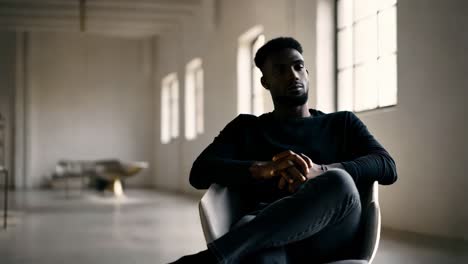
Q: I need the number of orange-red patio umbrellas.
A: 0